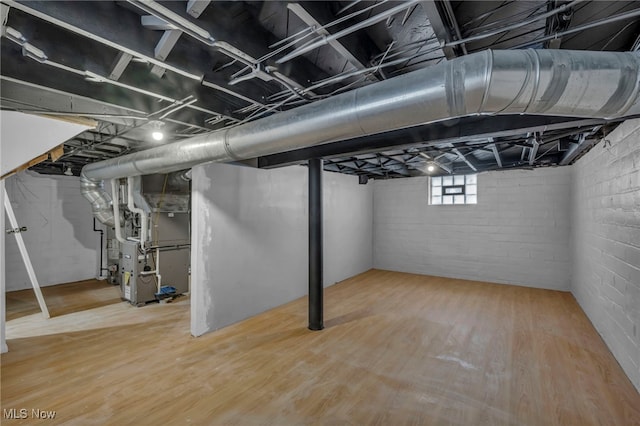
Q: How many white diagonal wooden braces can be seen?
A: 1